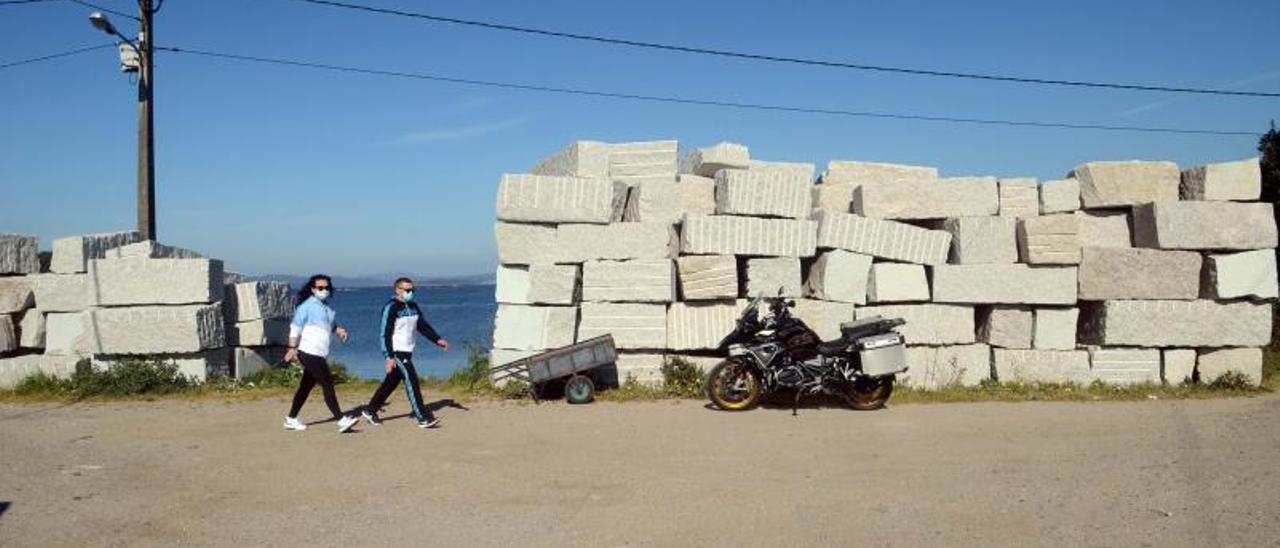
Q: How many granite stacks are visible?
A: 2